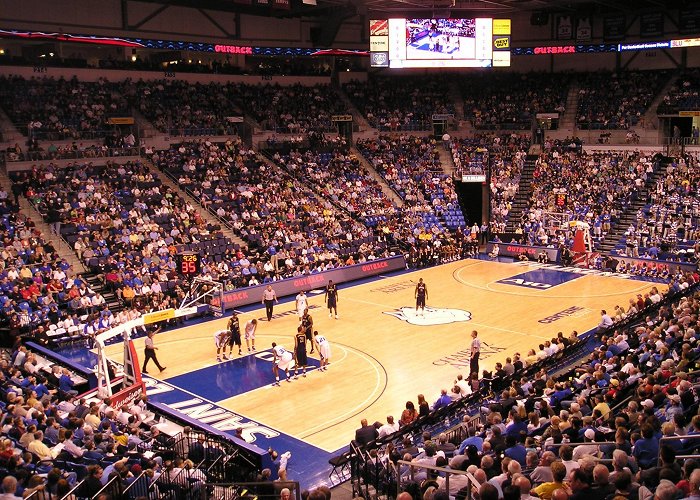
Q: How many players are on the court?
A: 10